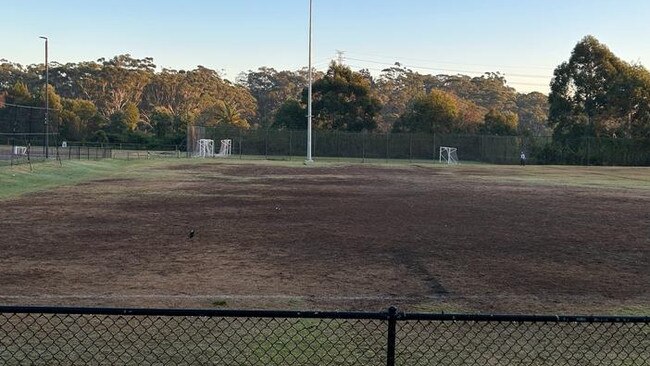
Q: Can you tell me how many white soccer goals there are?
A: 3